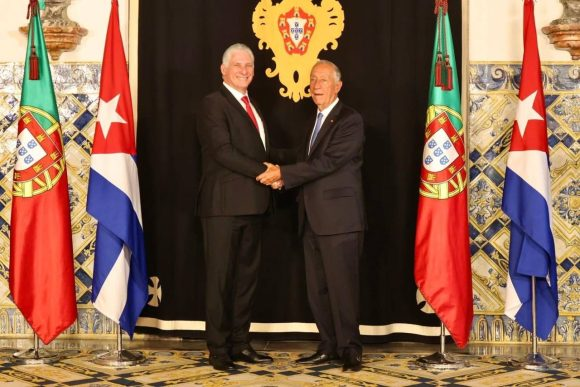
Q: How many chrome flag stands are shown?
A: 4